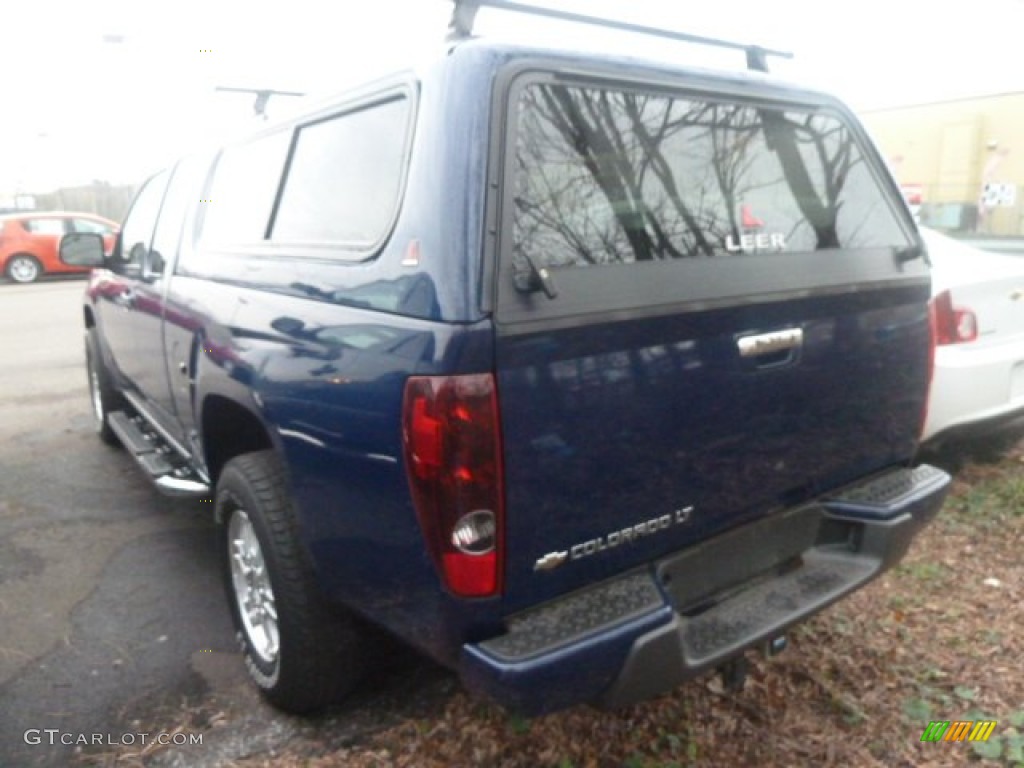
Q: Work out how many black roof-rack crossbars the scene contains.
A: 2